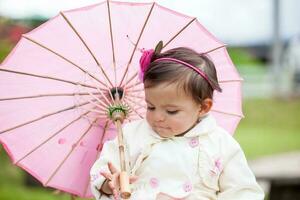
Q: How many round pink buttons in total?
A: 3